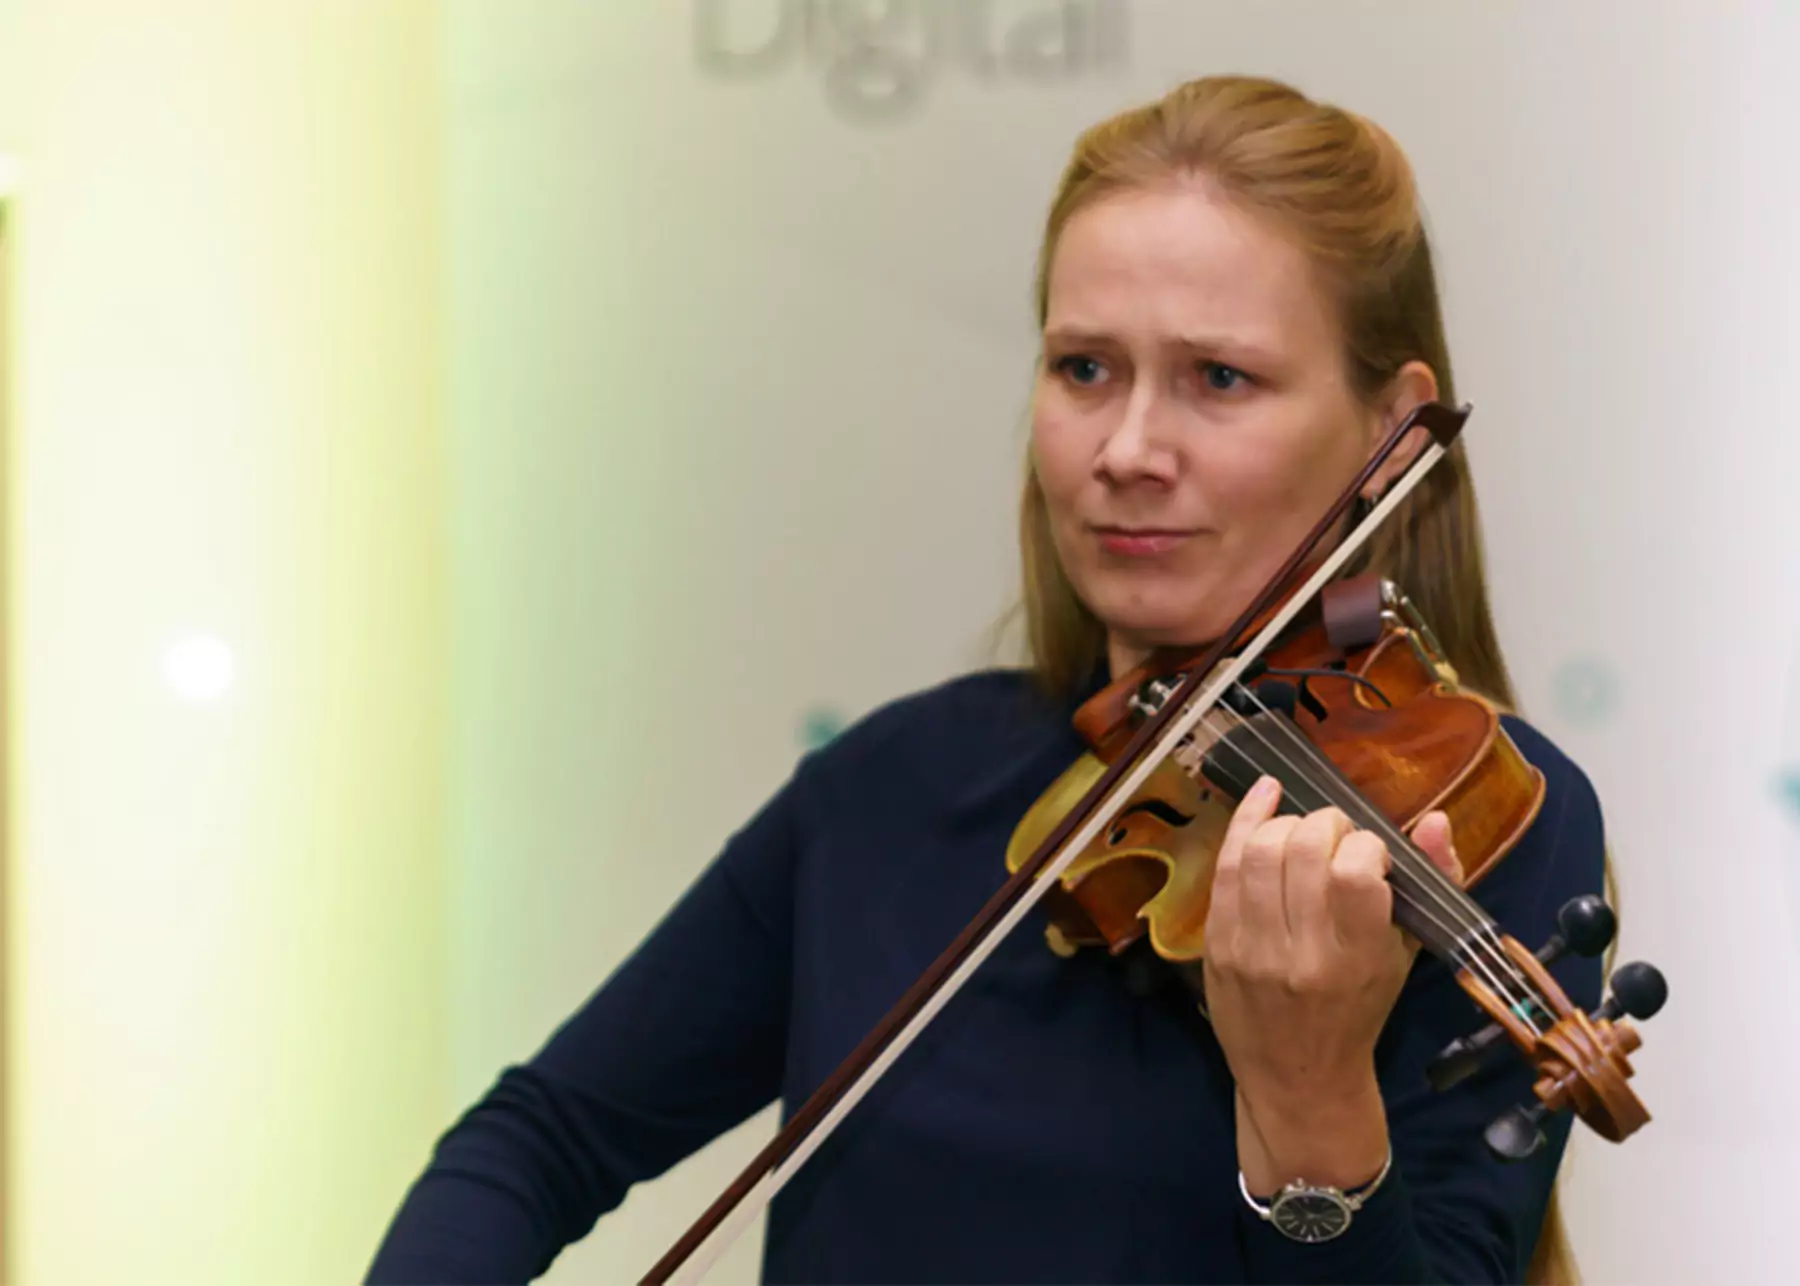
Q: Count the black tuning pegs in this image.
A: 4